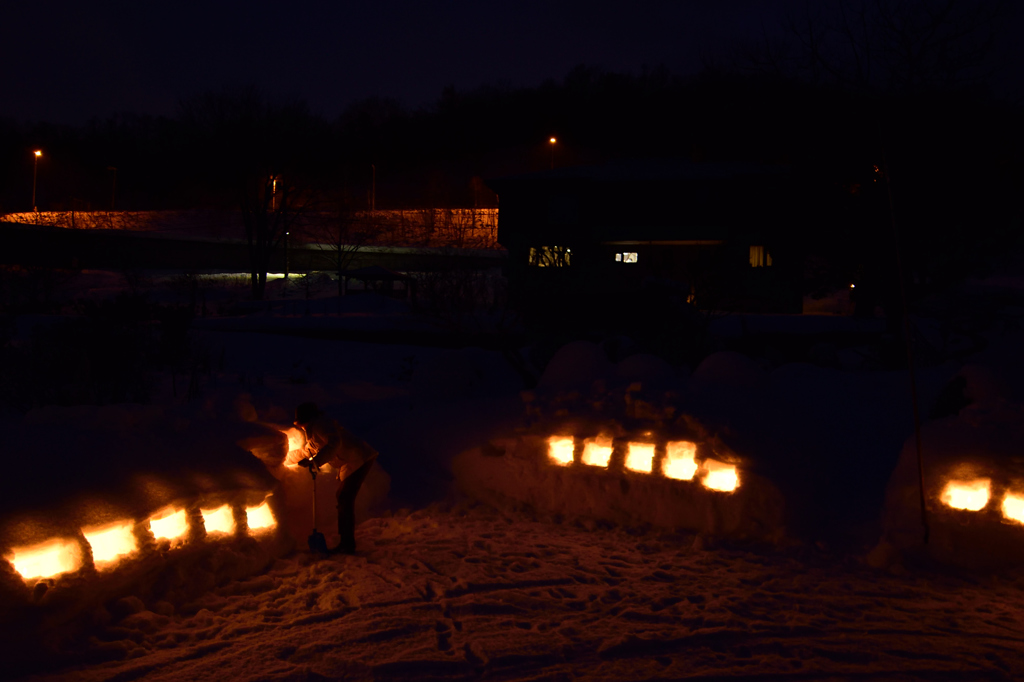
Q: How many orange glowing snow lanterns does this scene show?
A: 13